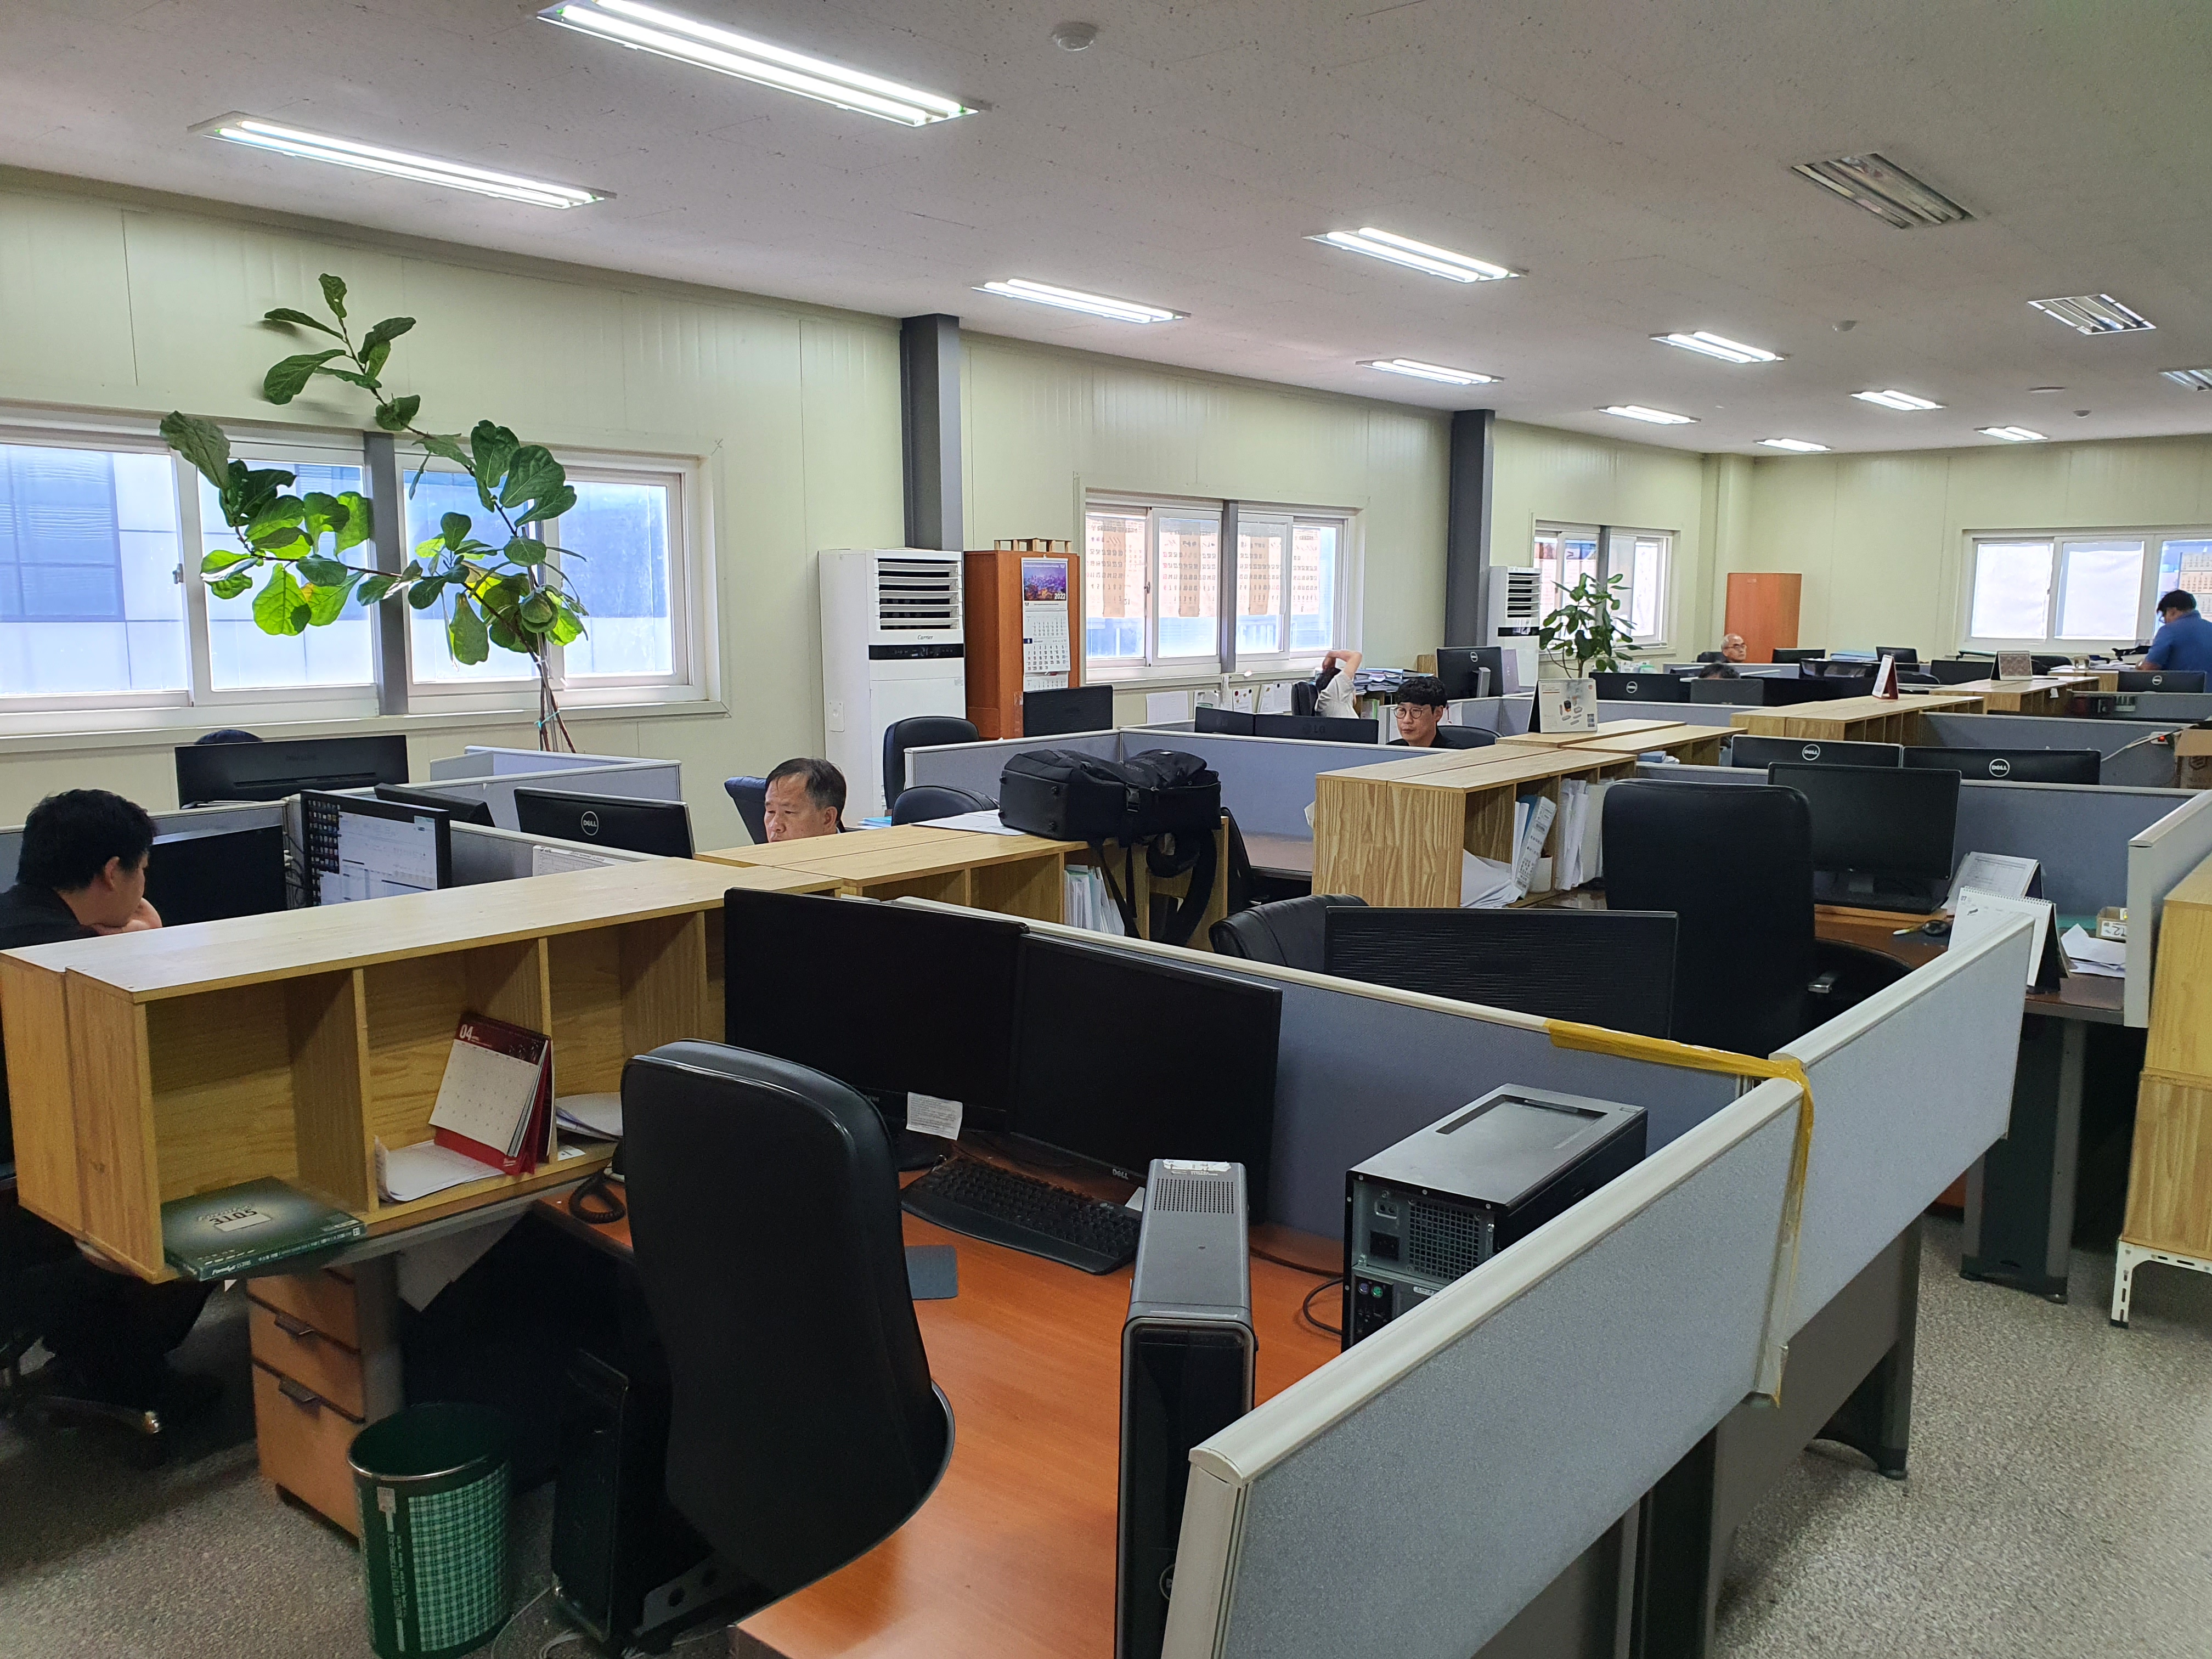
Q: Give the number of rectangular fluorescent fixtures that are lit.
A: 10